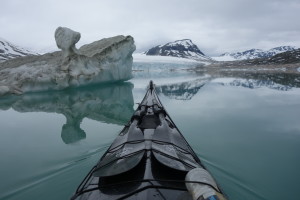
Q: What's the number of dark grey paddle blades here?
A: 2